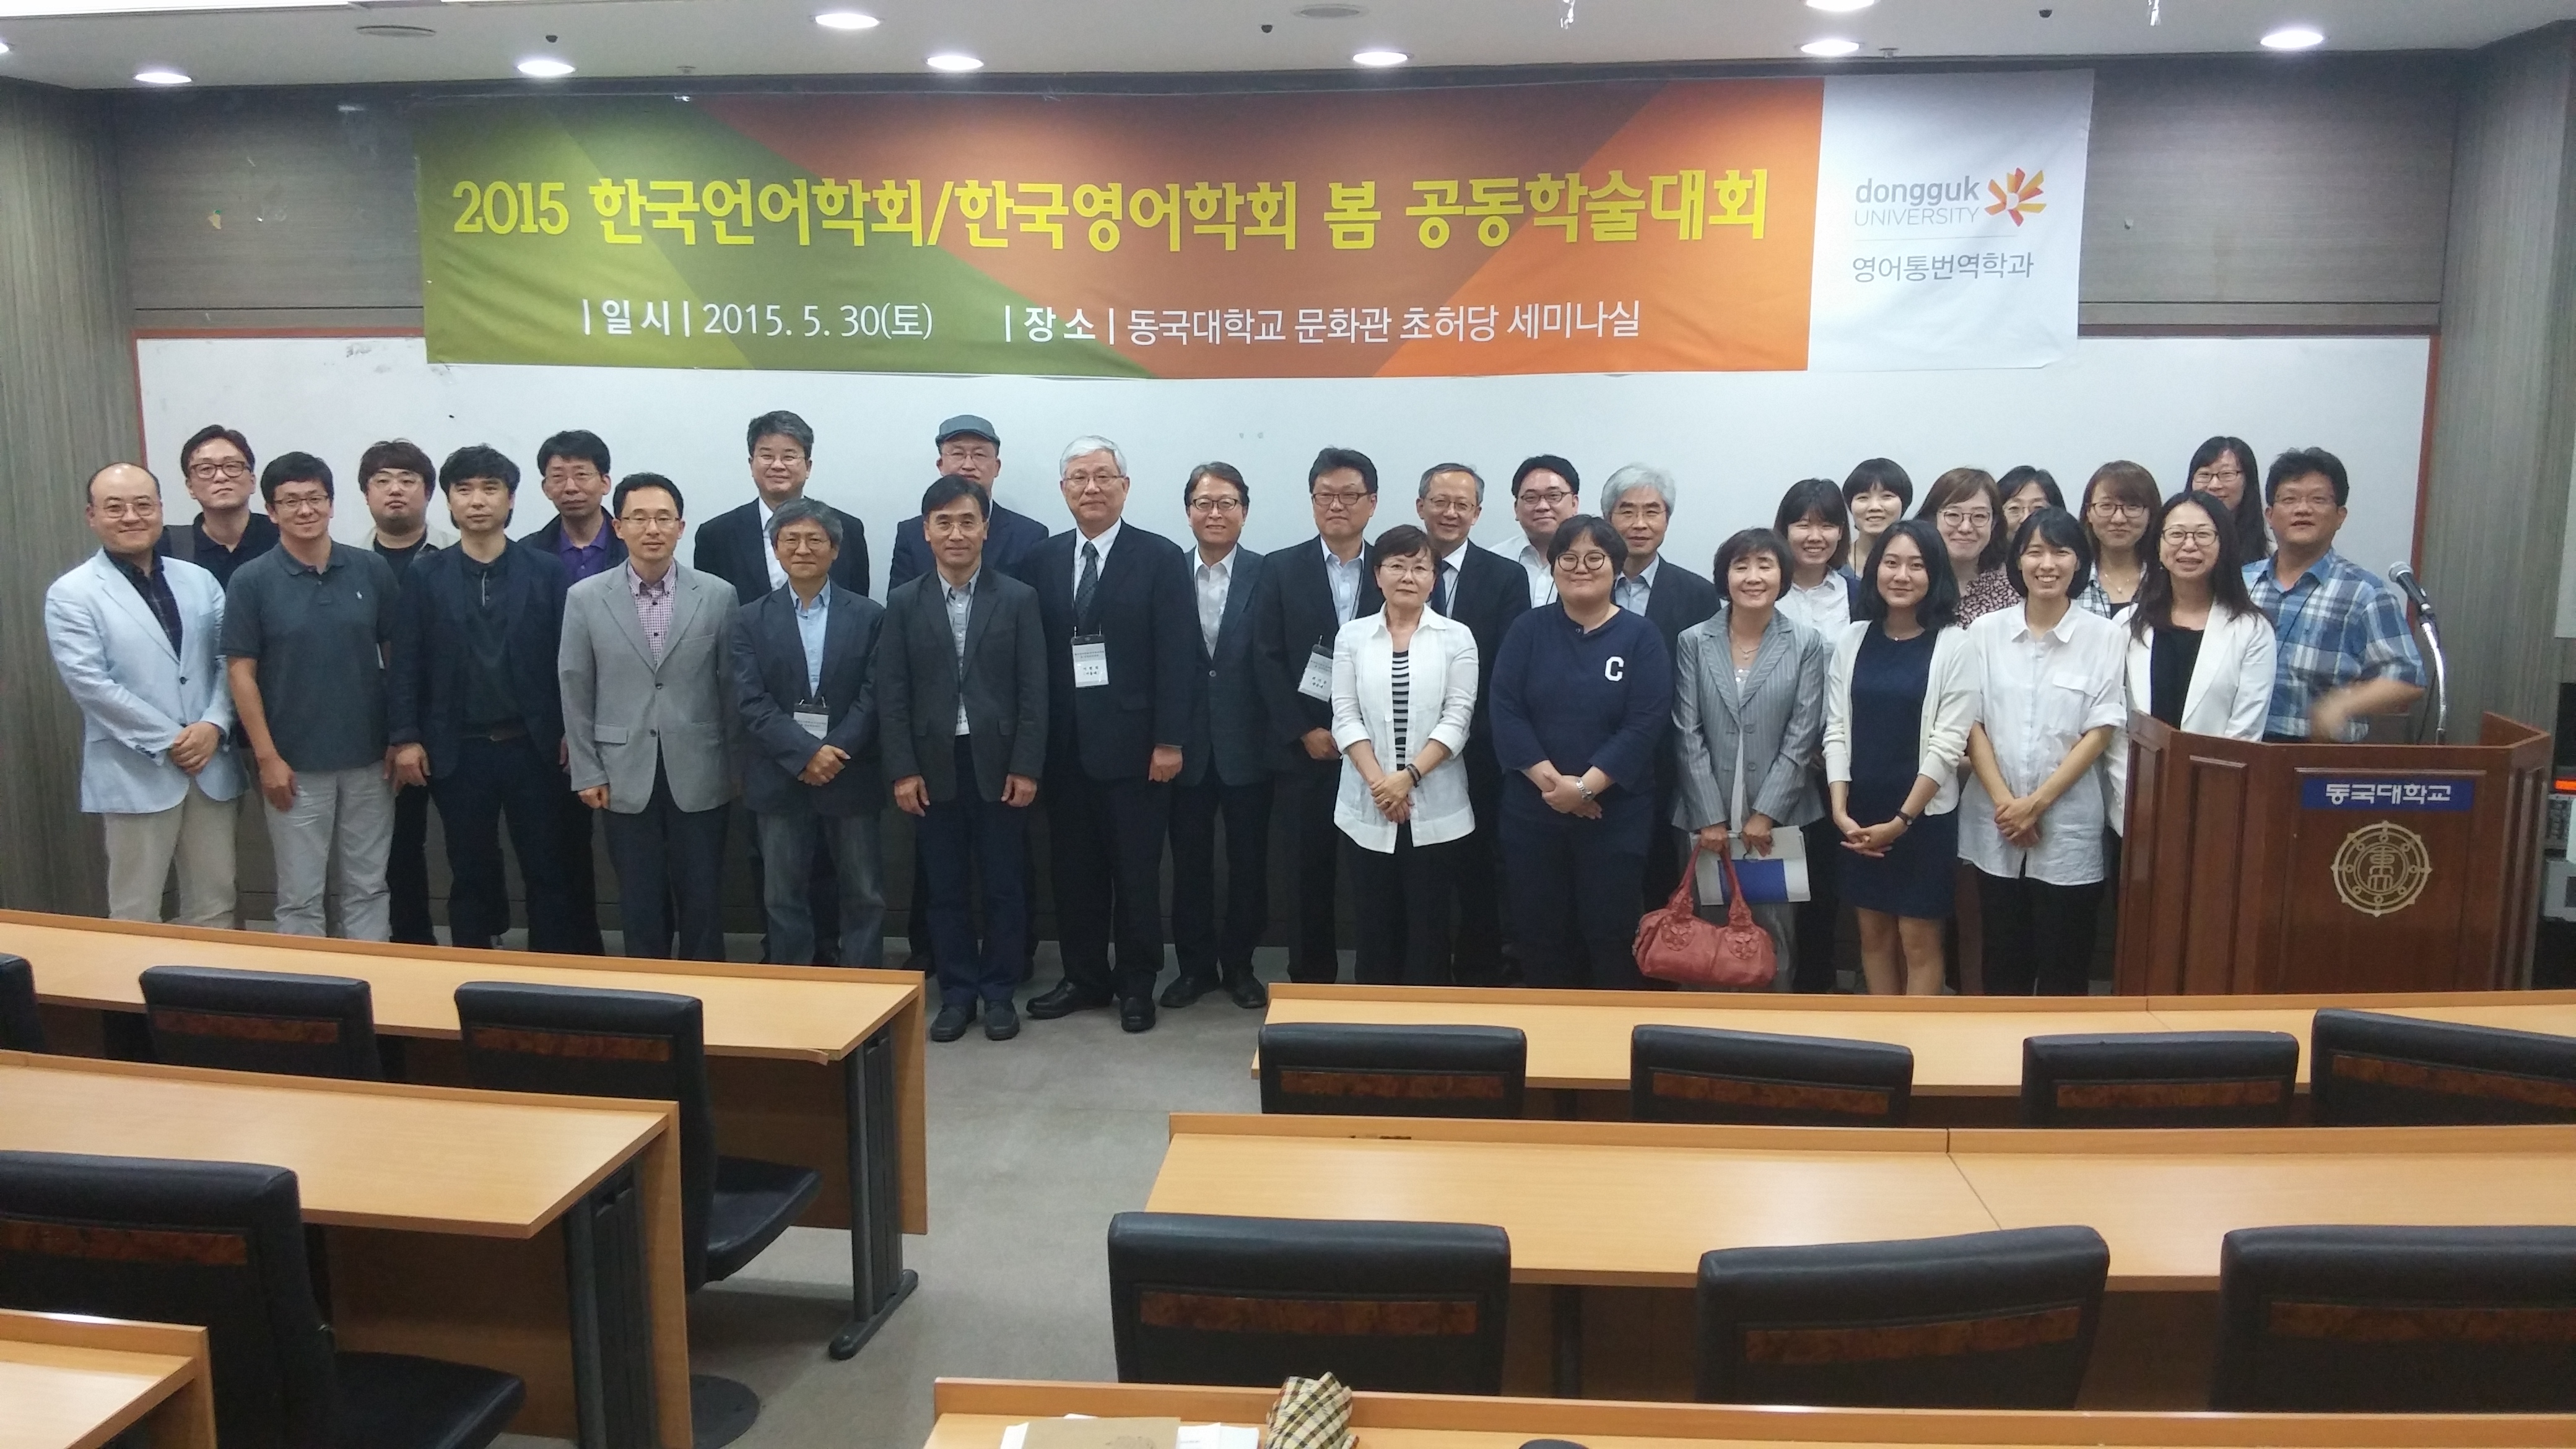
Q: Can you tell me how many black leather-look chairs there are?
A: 11